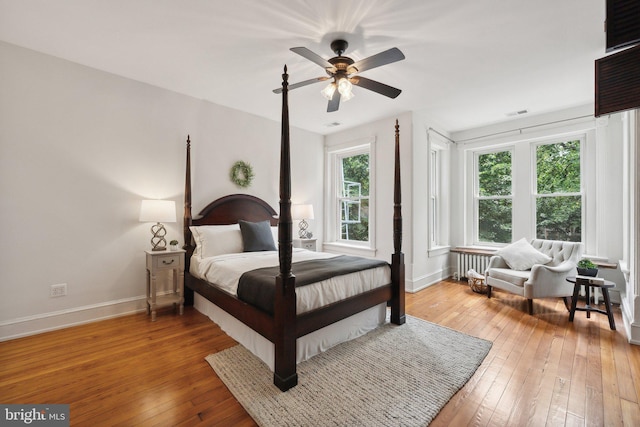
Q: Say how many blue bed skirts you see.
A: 0